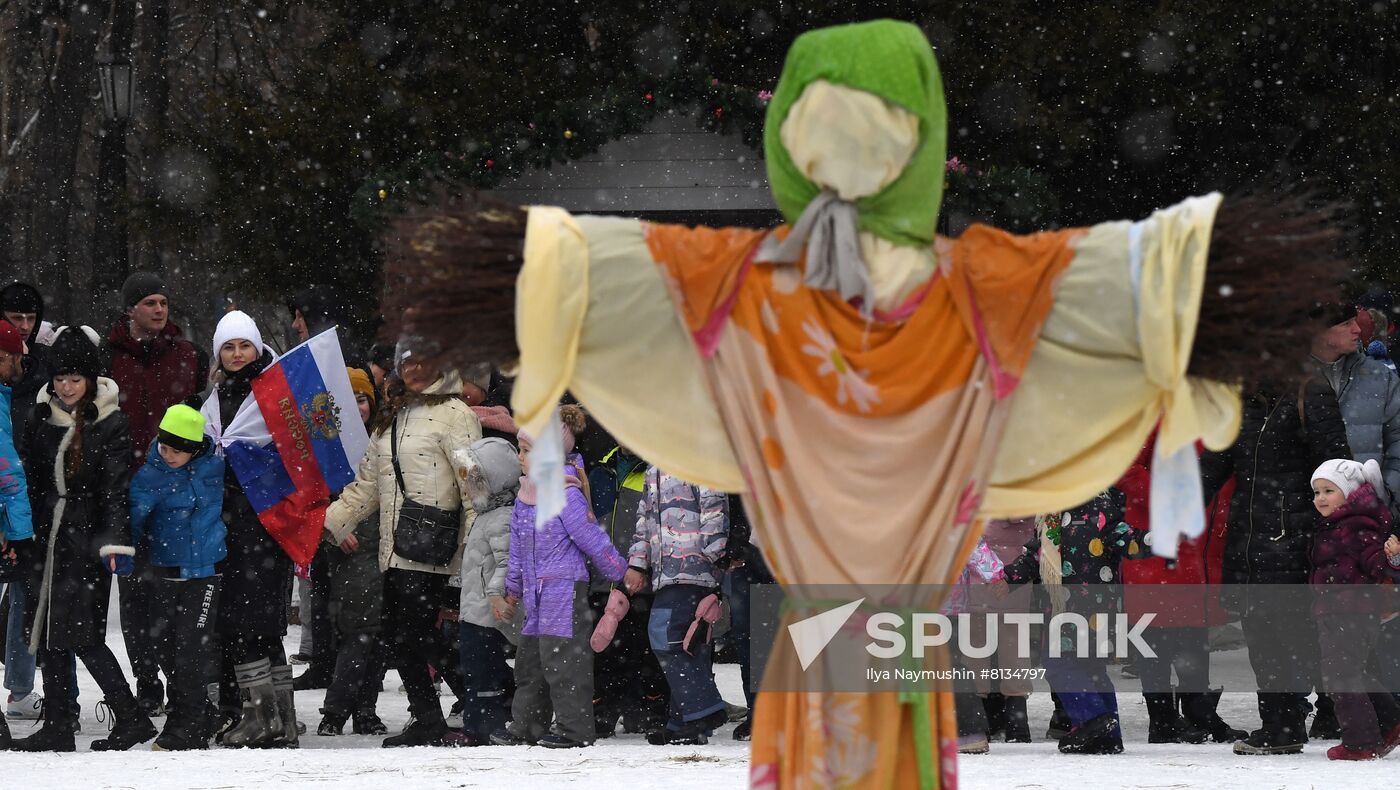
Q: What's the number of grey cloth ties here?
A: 1